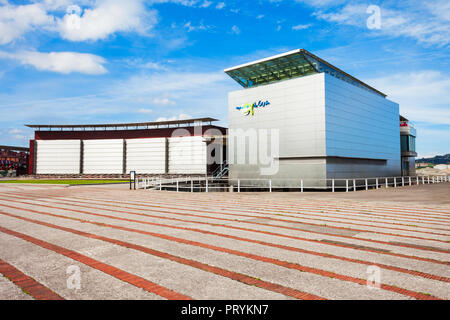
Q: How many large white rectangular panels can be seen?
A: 4